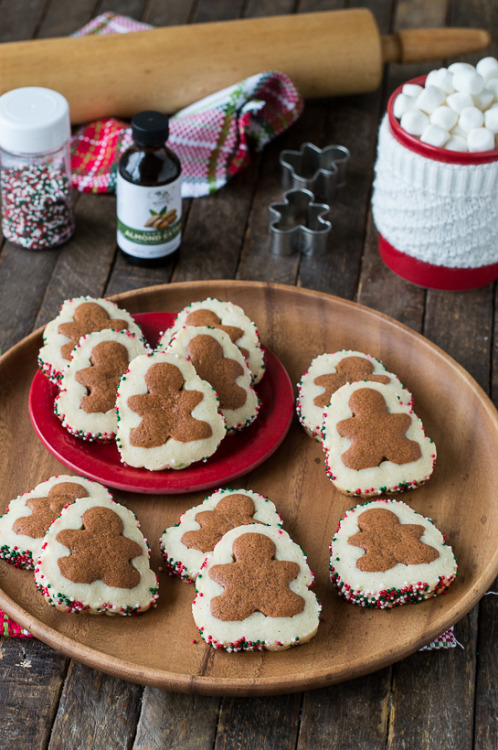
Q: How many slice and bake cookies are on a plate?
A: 12